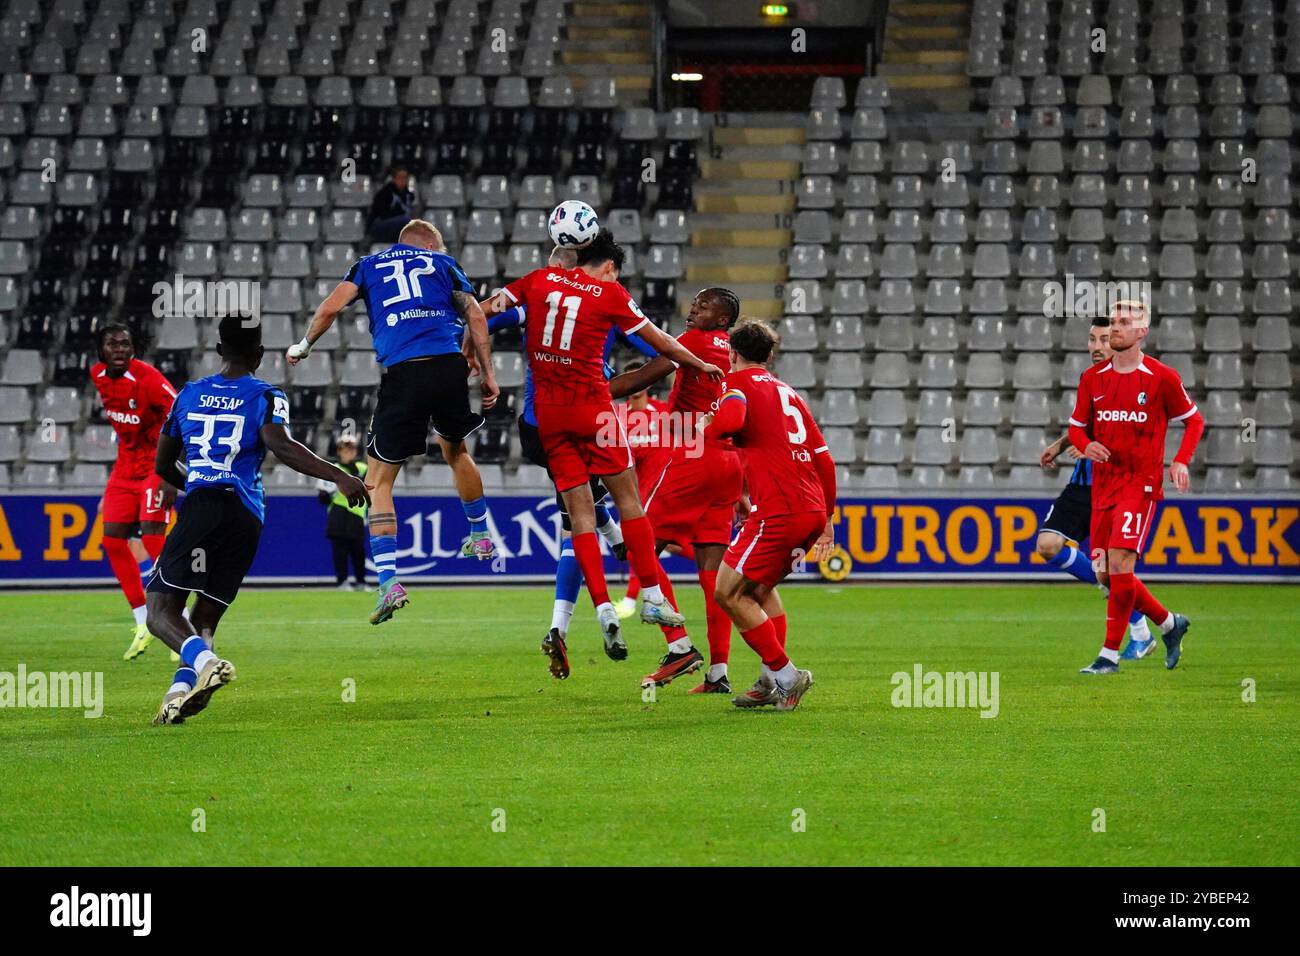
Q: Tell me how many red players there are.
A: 6